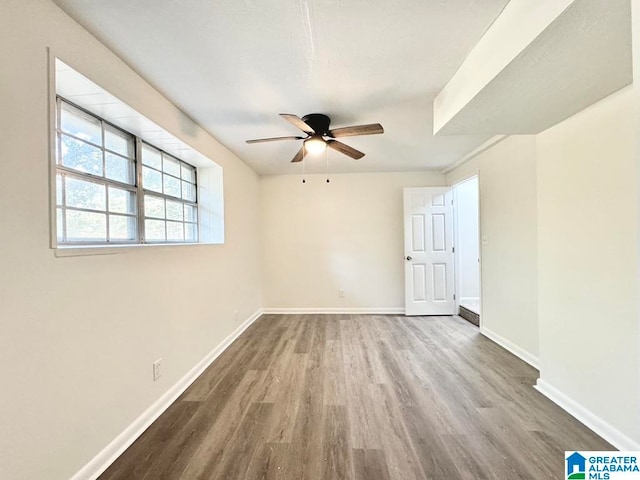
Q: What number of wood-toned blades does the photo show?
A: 5